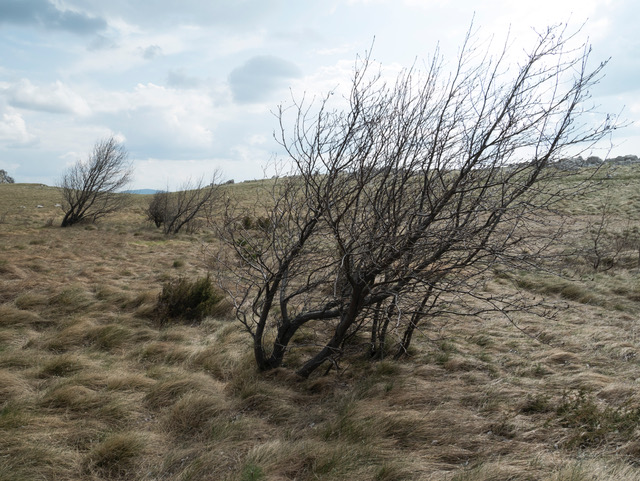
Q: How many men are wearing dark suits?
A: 0